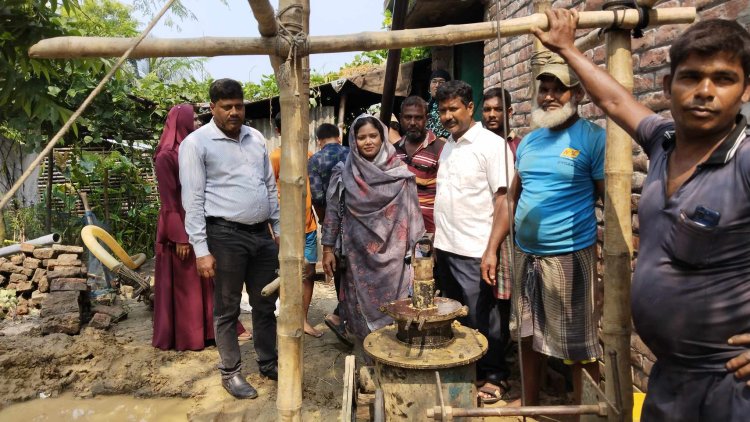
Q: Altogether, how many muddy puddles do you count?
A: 1